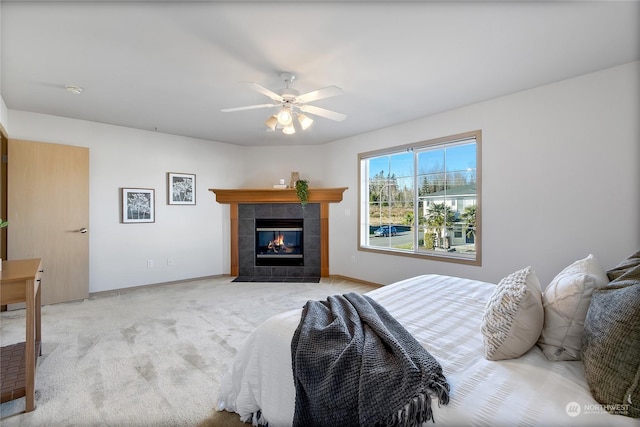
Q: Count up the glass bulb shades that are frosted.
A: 4